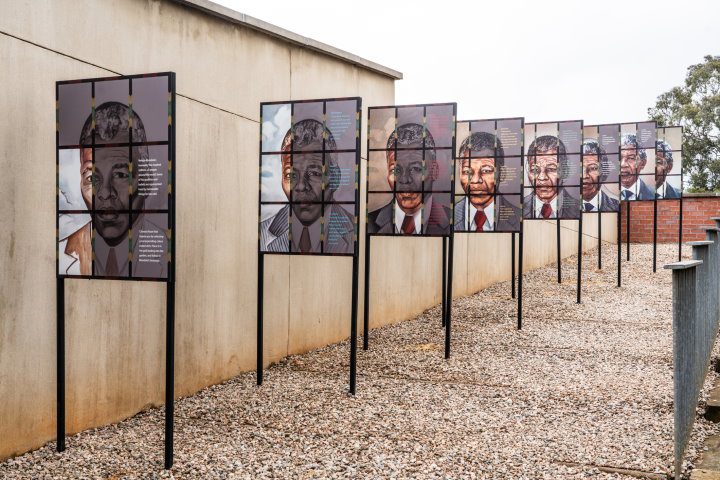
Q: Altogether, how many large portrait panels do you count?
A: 8